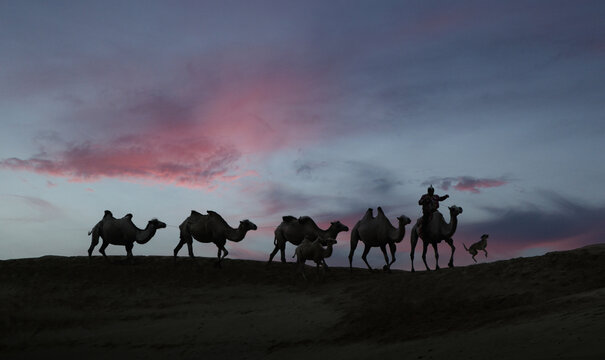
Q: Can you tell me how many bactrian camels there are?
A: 6